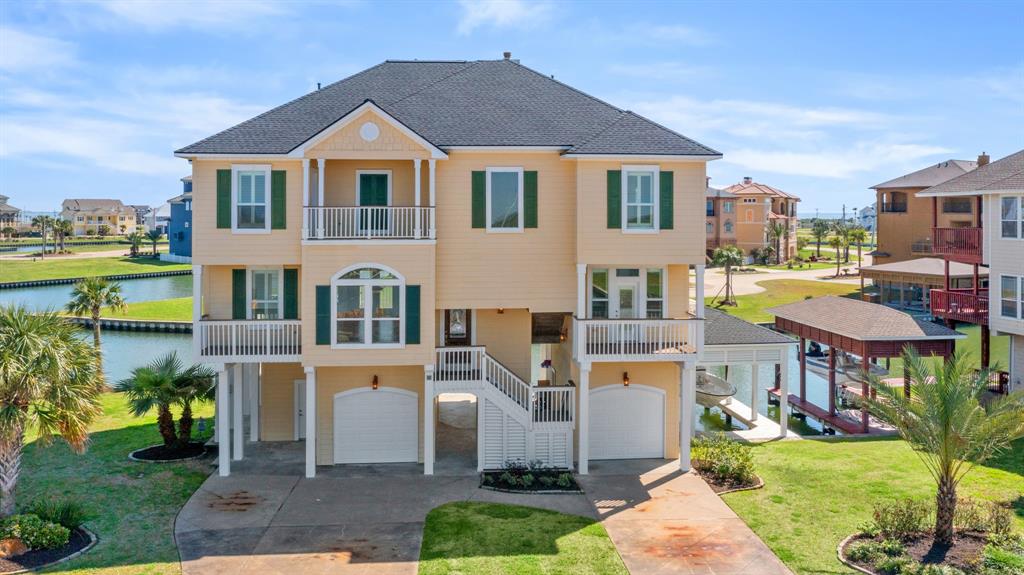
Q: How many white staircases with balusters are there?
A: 1